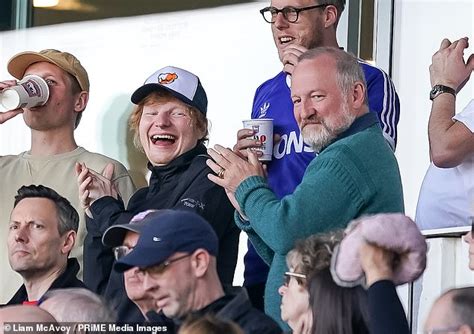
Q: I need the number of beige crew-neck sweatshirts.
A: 1